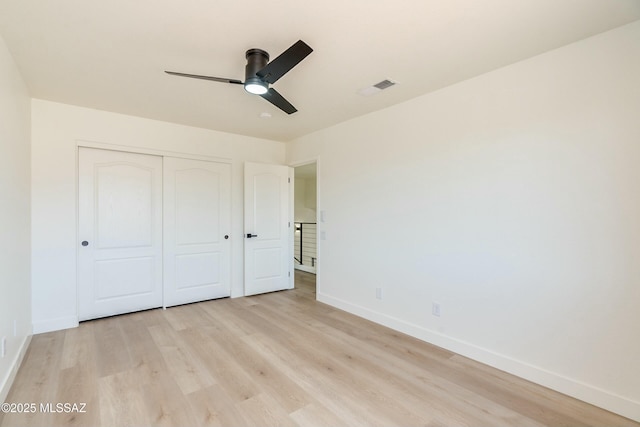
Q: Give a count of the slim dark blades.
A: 3